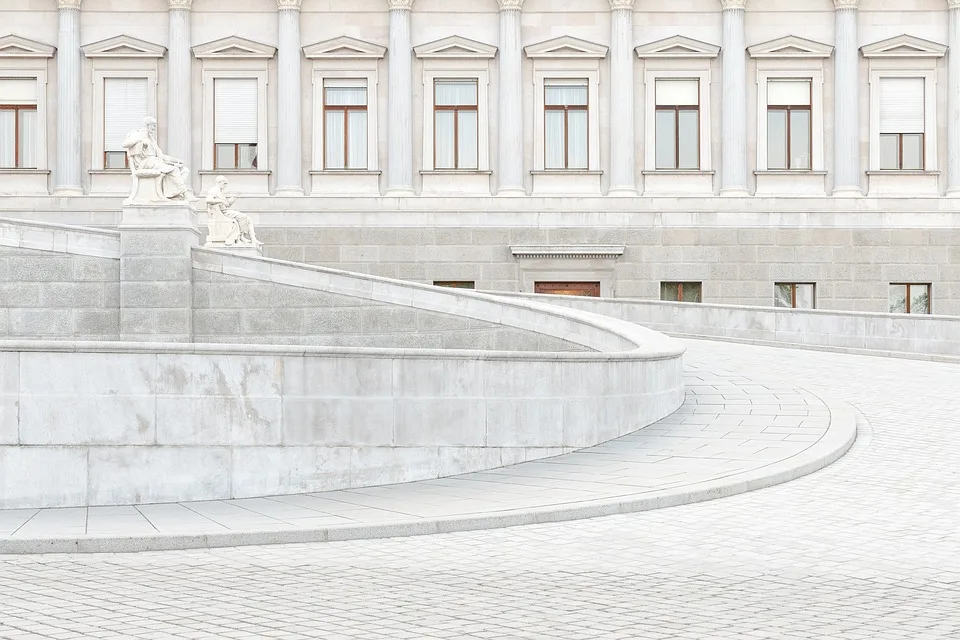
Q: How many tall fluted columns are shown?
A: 9